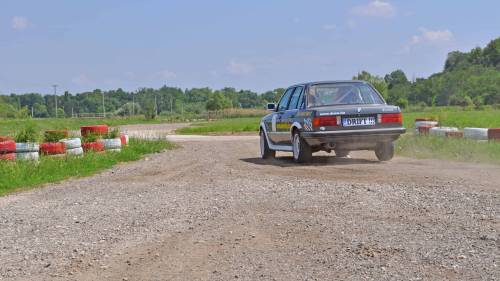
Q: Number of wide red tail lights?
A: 2